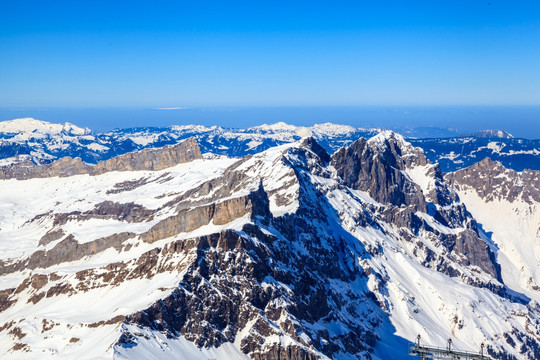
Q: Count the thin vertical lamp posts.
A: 3